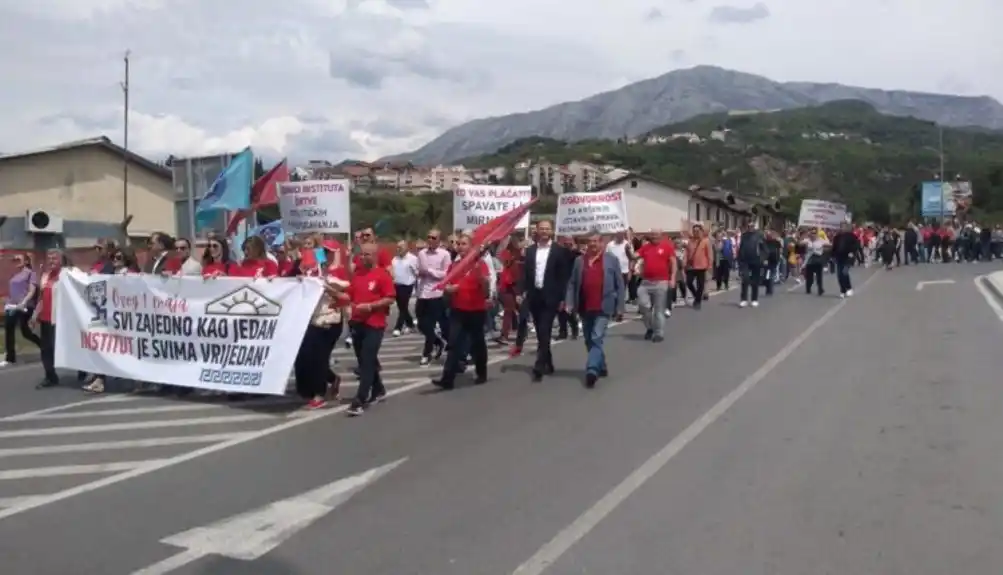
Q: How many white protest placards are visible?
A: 4